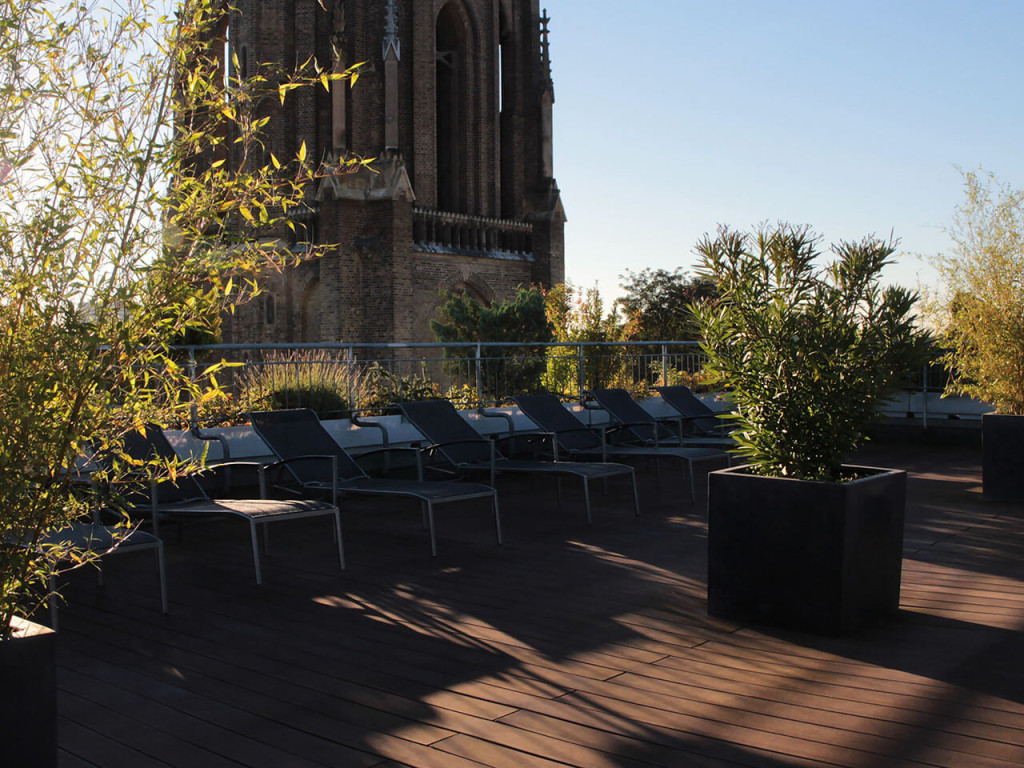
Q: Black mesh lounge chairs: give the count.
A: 7